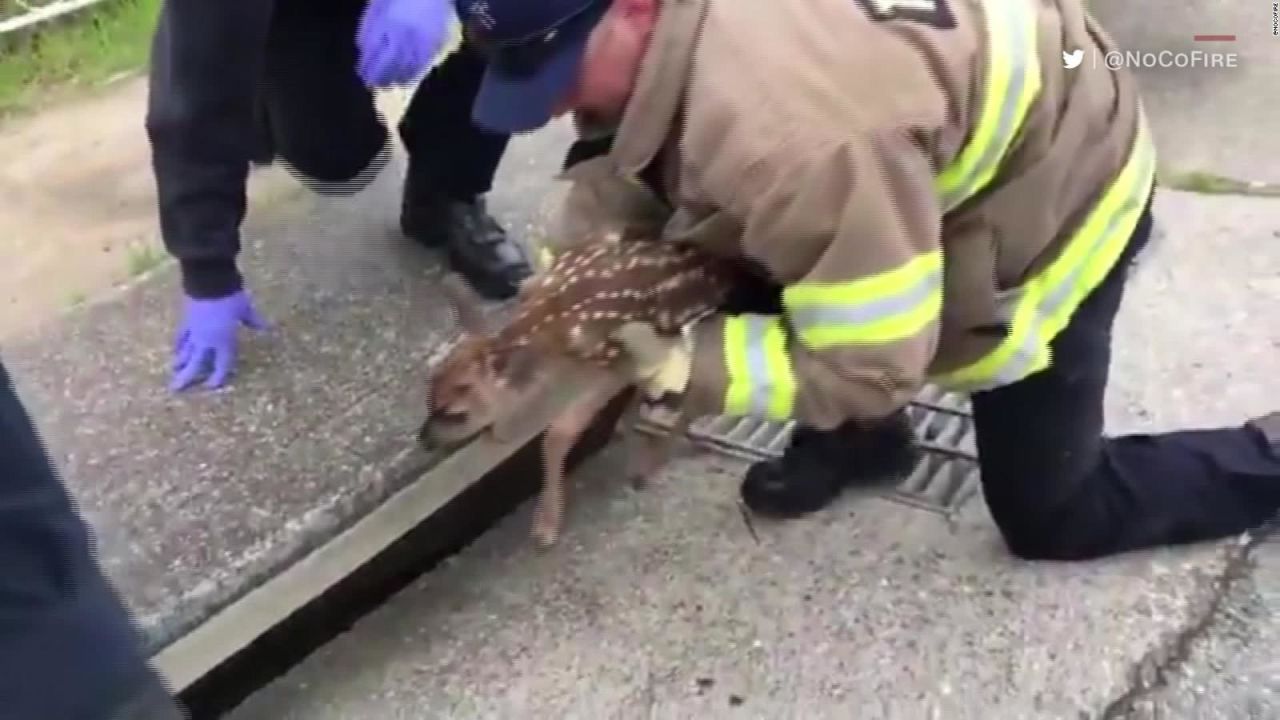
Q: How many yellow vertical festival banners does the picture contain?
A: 0